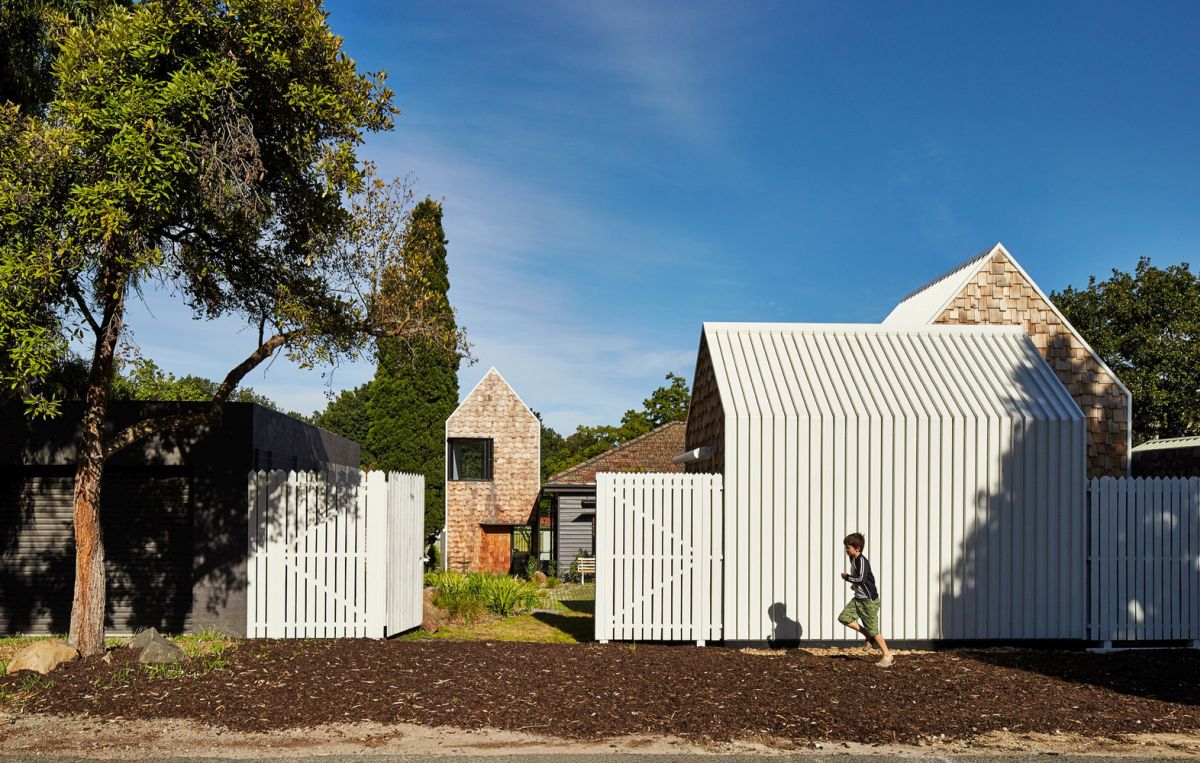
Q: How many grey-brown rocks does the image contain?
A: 2